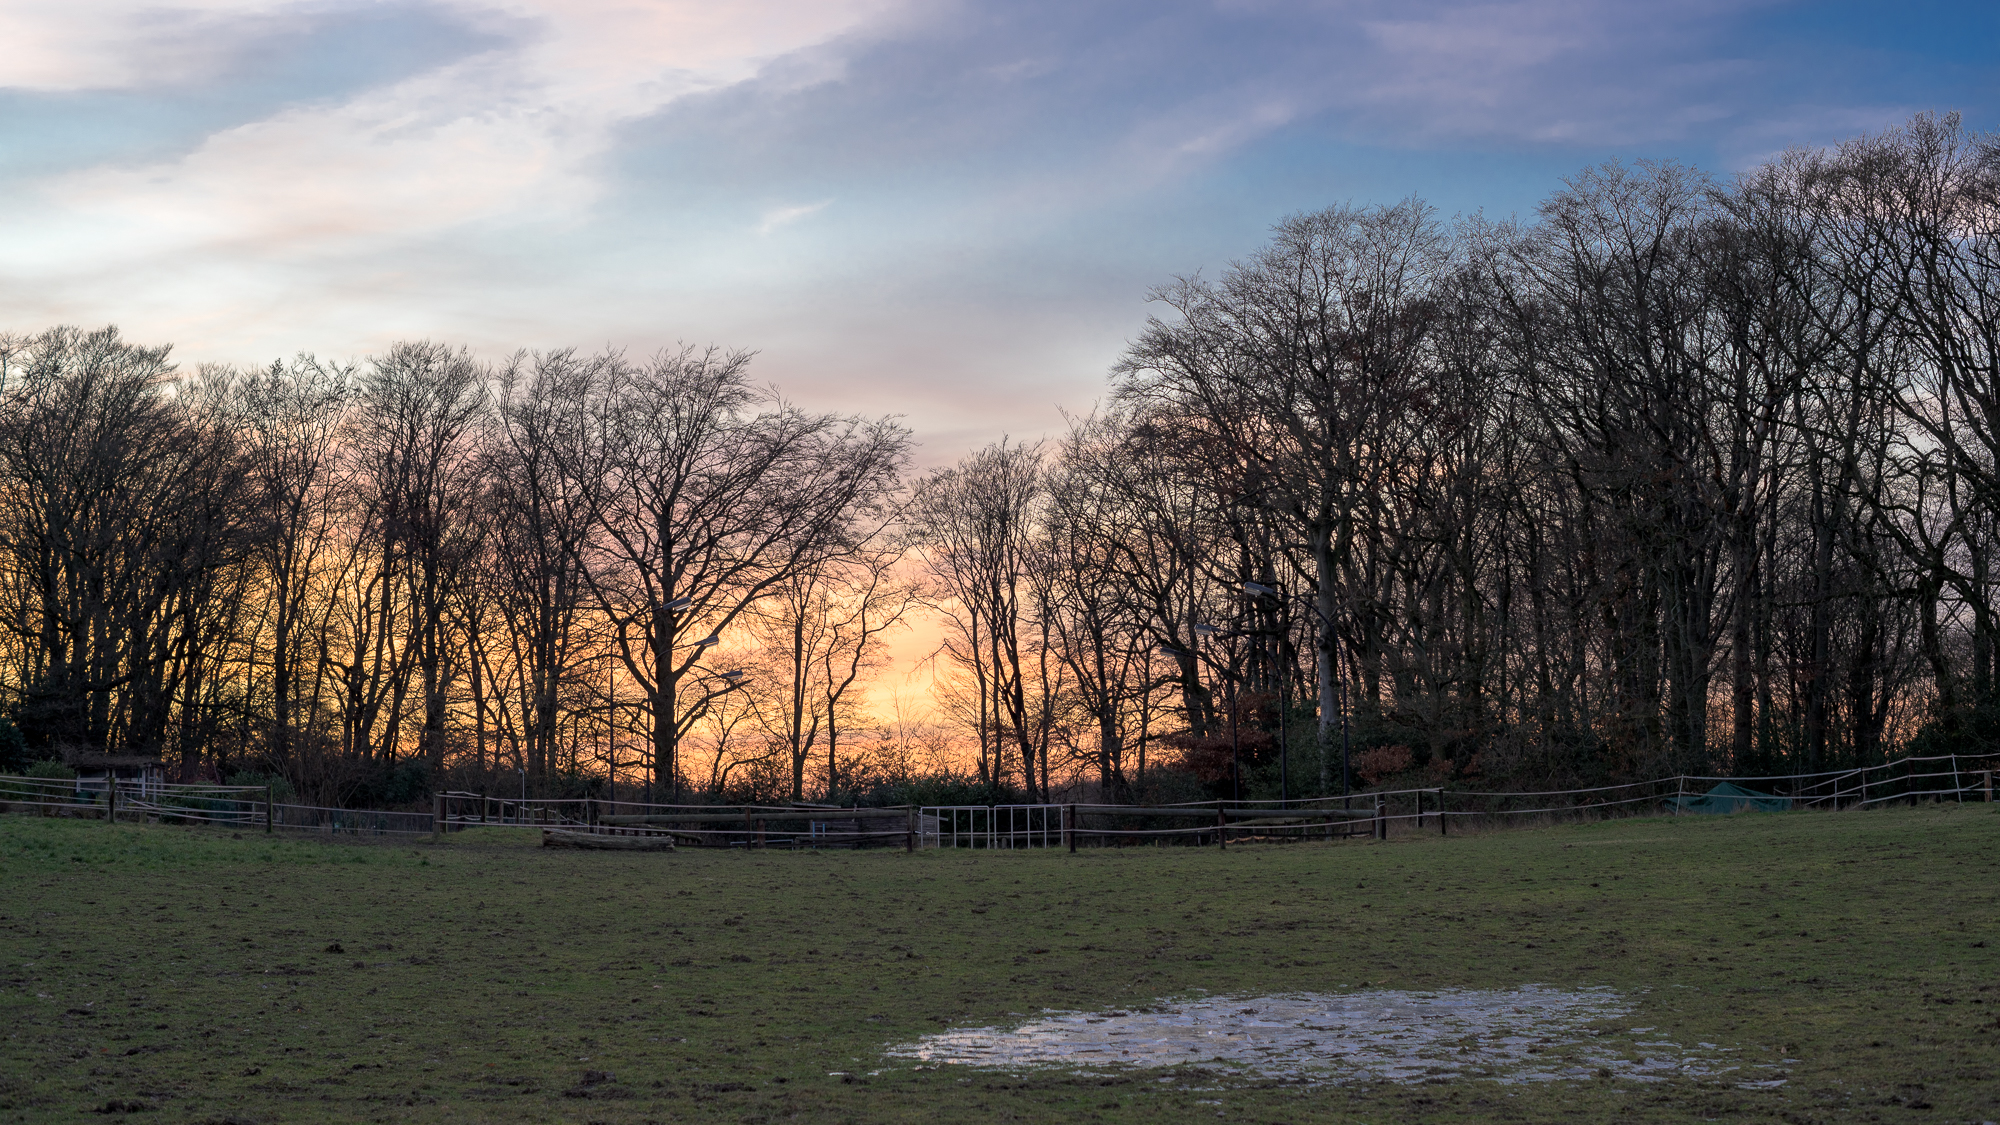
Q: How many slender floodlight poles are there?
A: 6